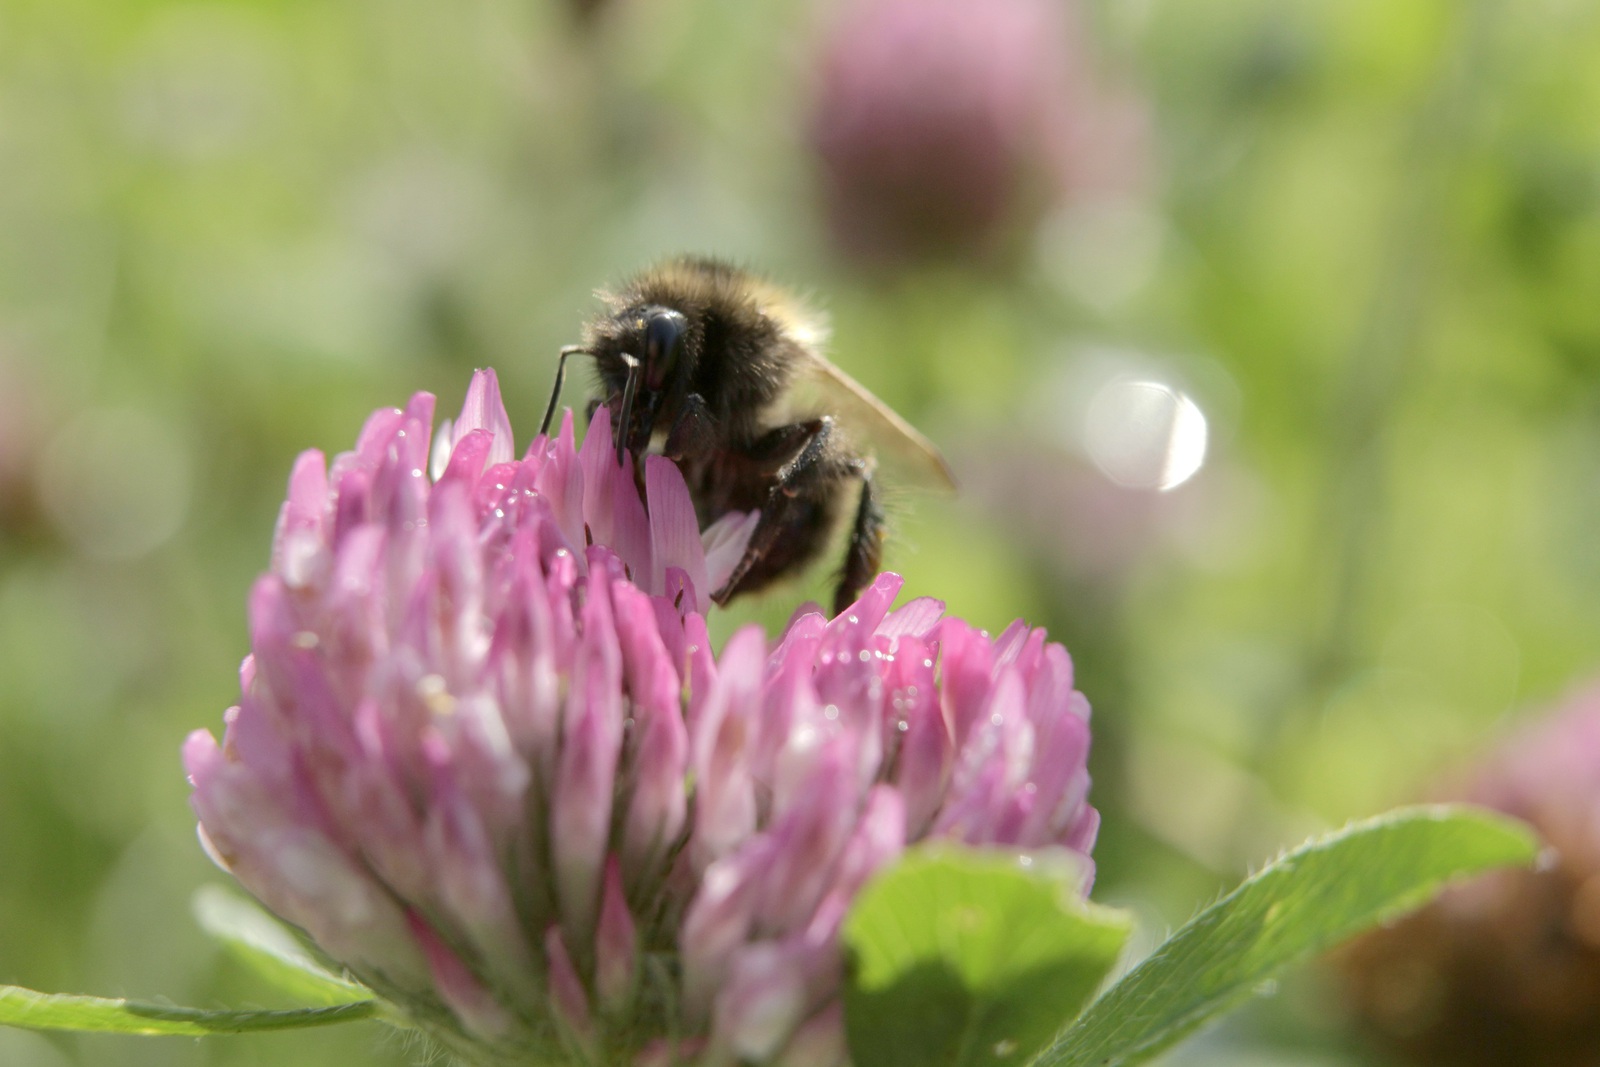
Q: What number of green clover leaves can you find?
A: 4